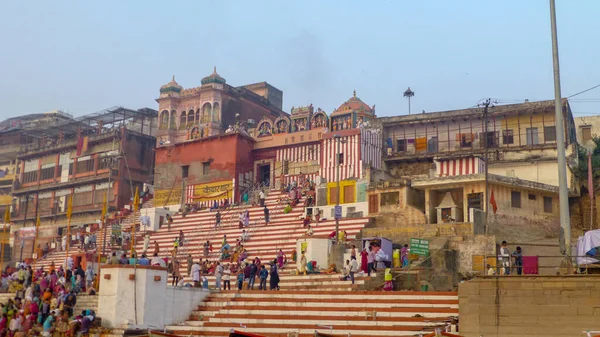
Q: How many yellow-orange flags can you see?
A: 5